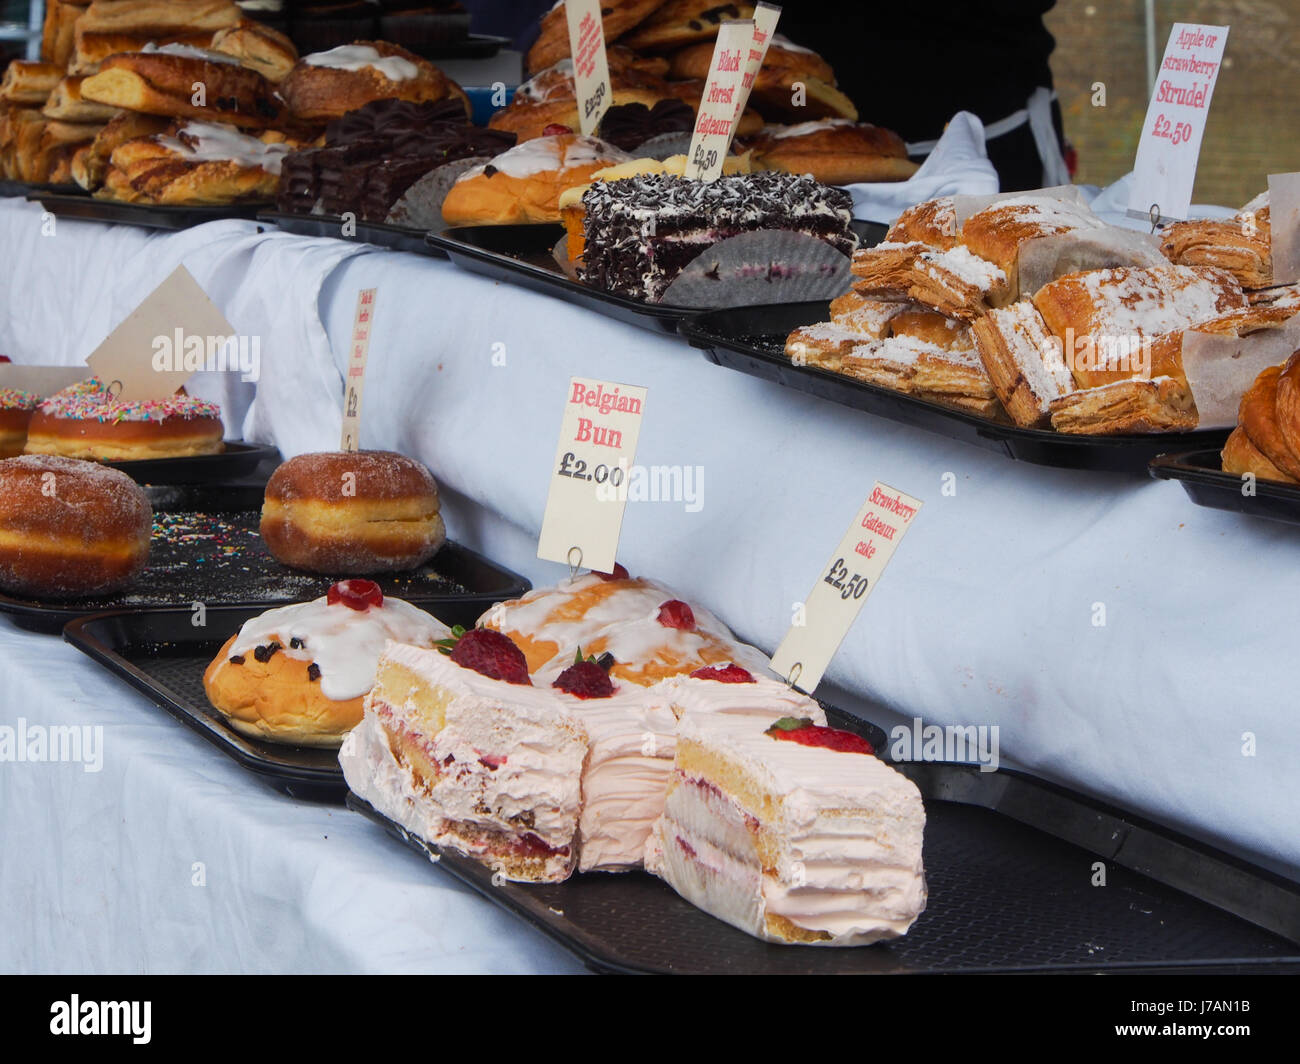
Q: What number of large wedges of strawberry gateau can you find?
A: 4